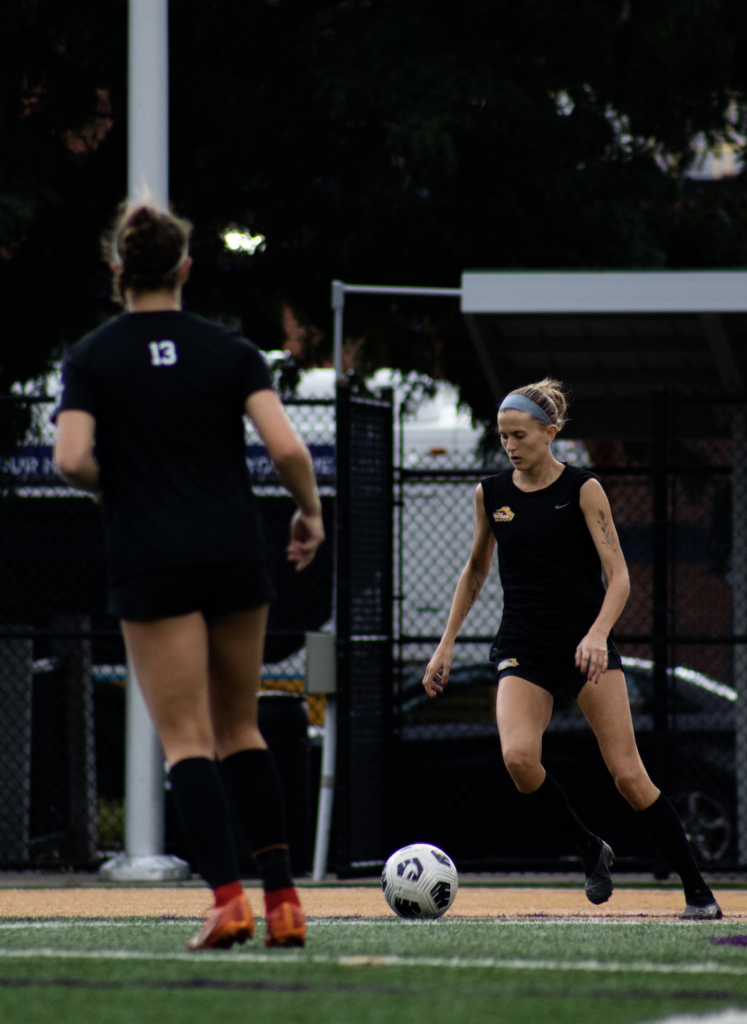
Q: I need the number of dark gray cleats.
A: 2